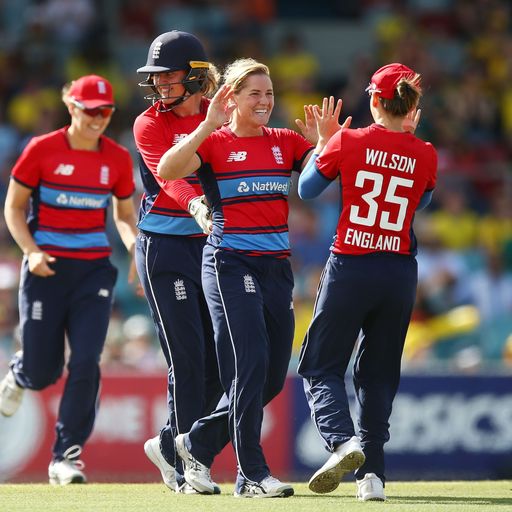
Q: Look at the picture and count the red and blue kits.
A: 4